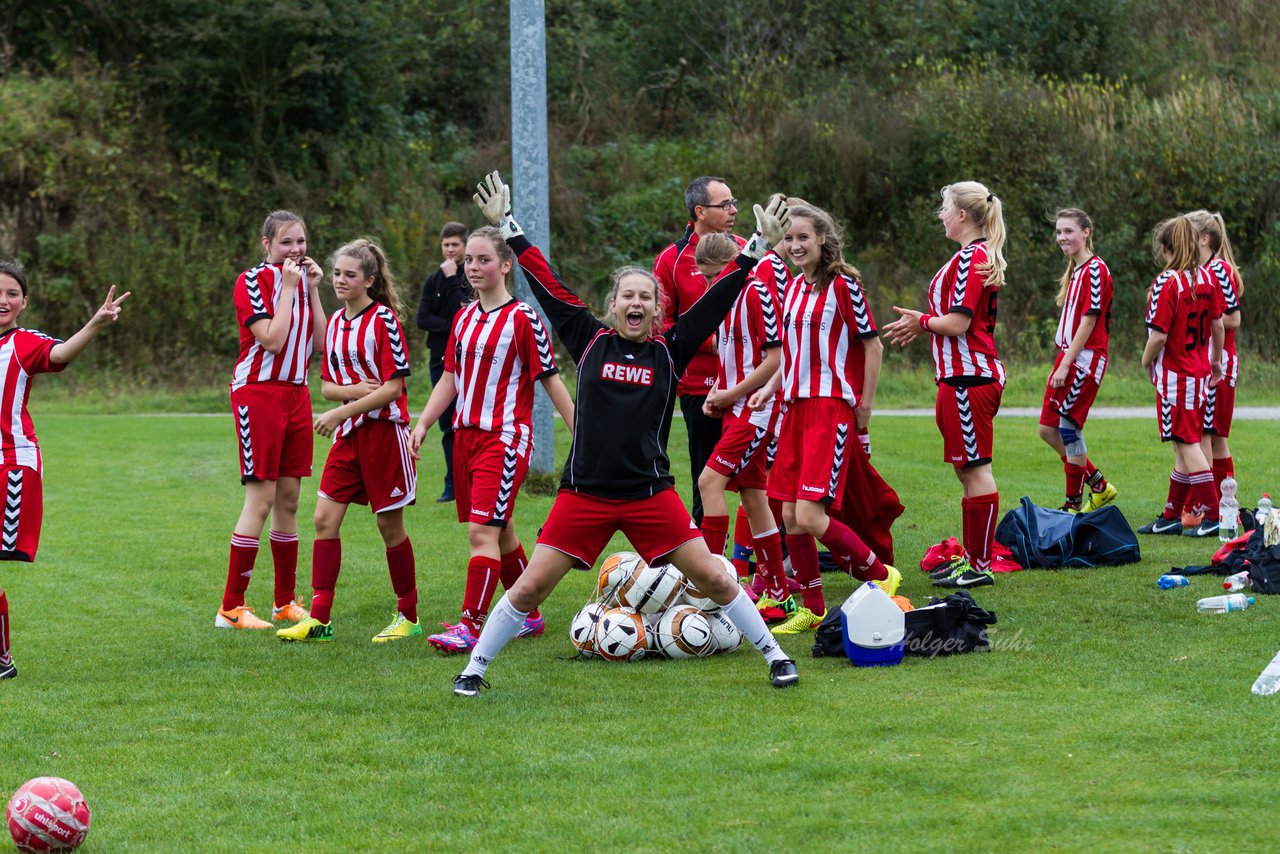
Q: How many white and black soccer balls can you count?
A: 7